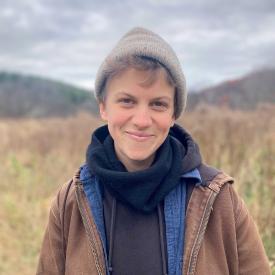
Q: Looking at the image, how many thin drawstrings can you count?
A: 2